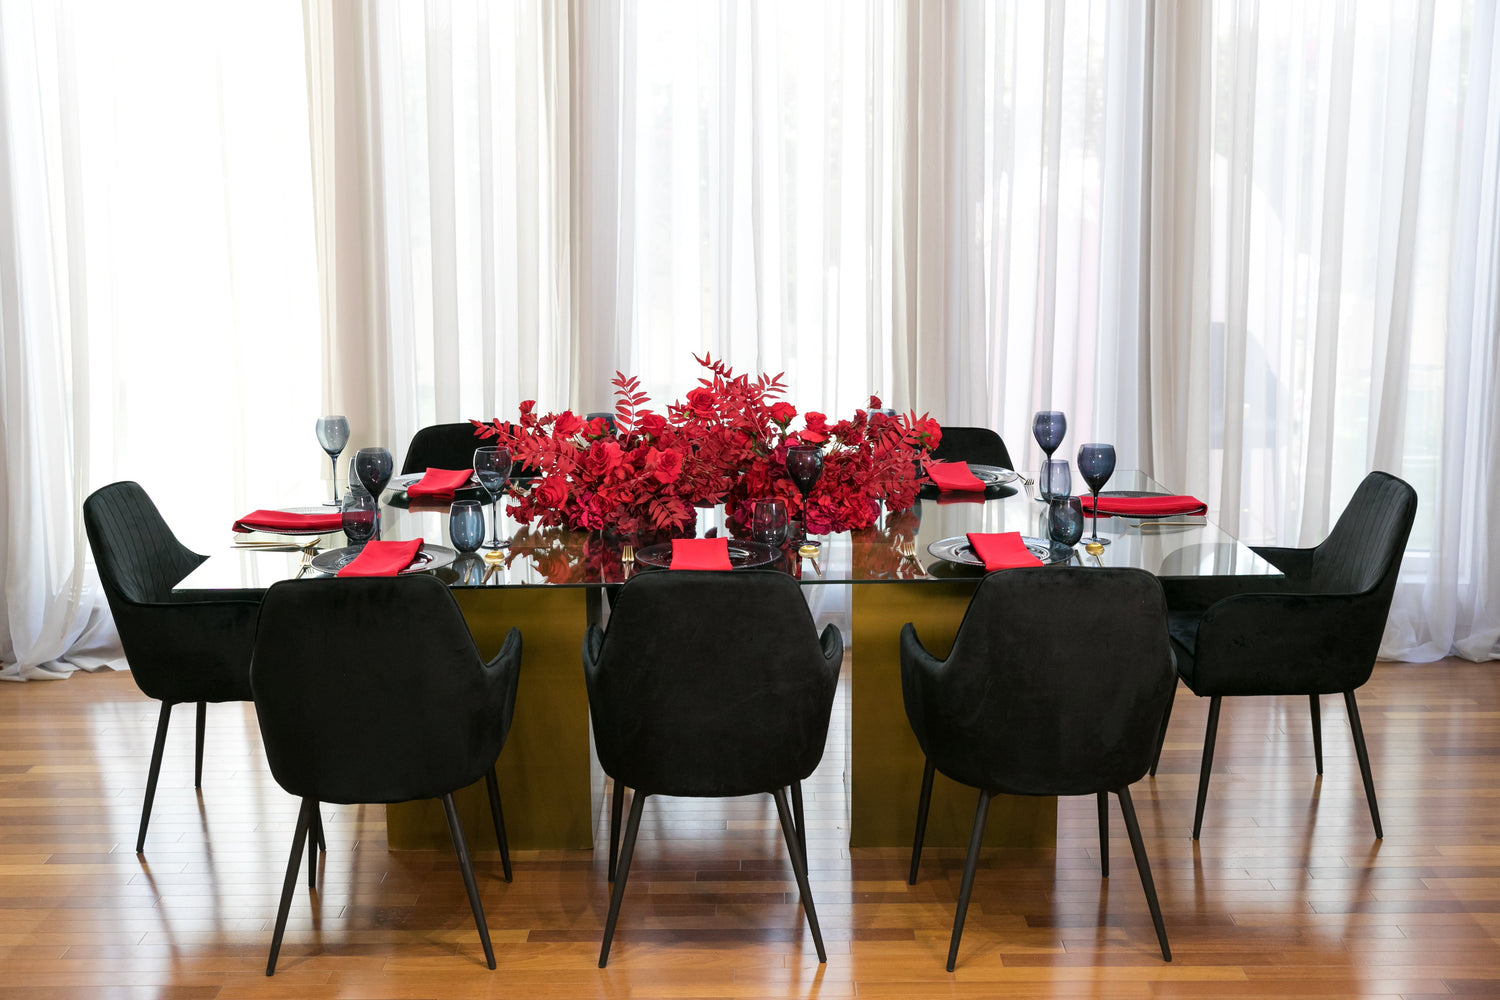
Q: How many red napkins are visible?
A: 7